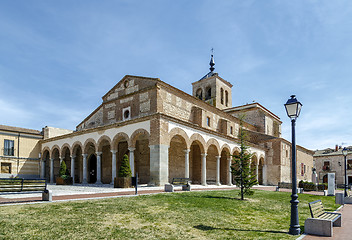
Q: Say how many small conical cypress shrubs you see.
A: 2